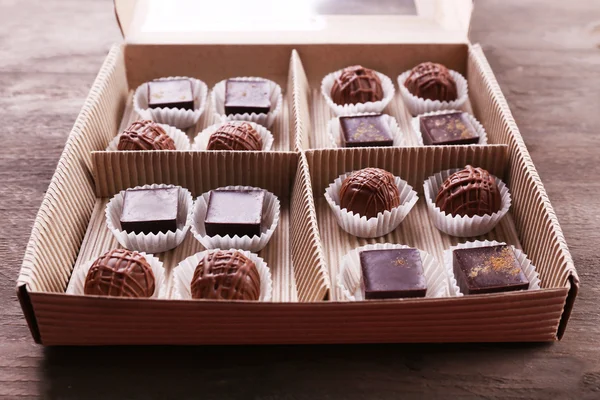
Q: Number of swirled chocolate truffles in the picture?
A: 8